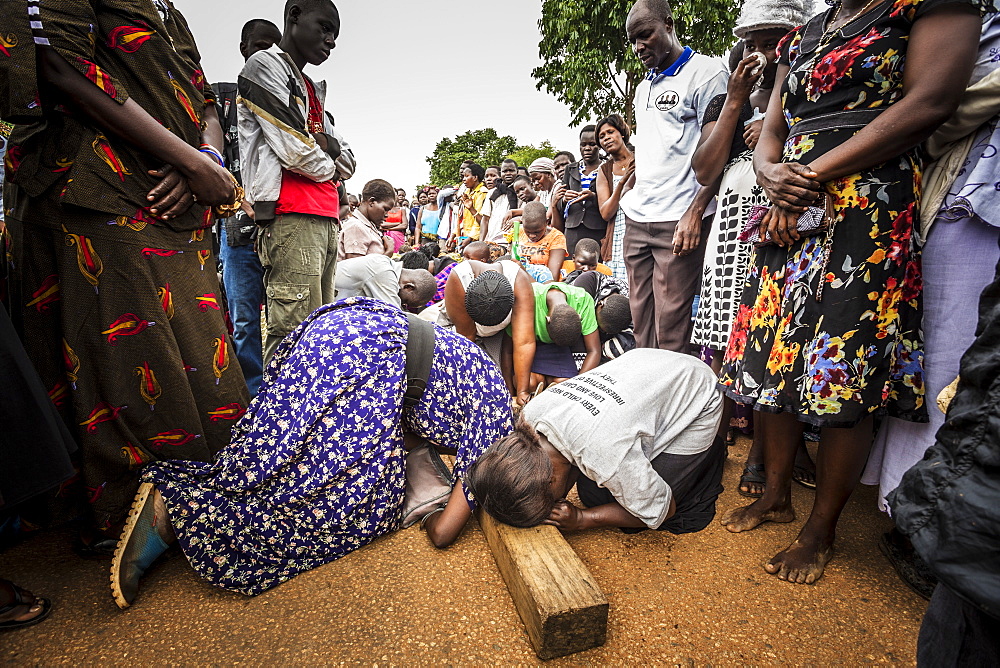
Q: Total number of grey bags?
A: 1